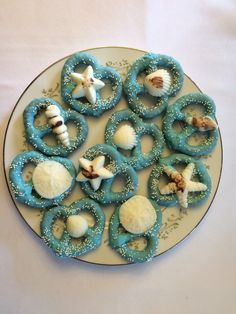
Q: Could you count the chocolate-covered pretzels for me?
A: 10